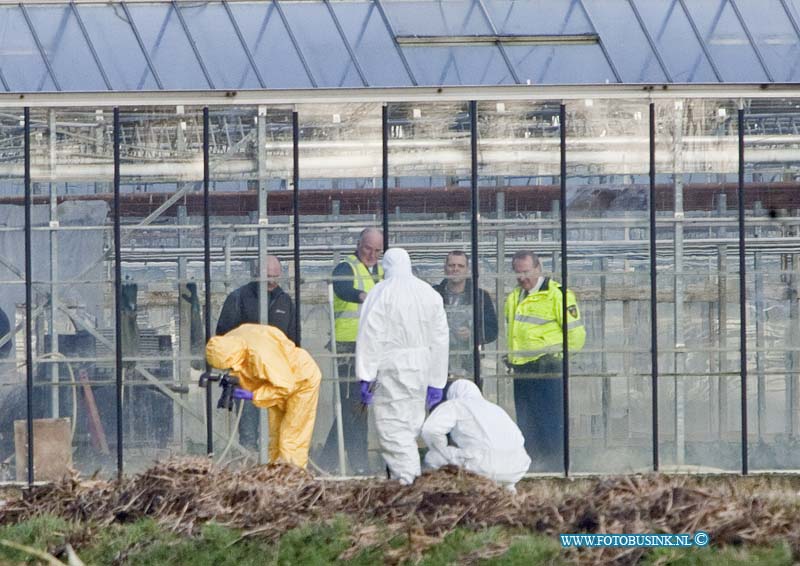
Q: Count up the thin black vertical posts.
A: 9